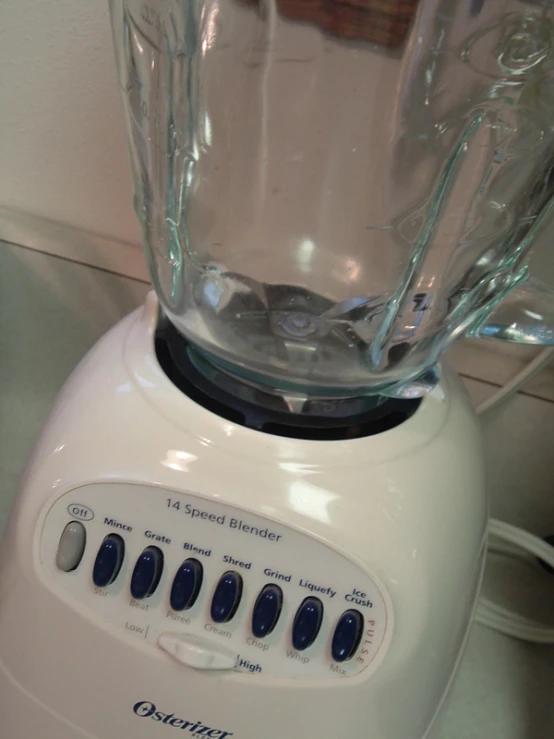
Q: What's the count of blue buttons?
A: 7